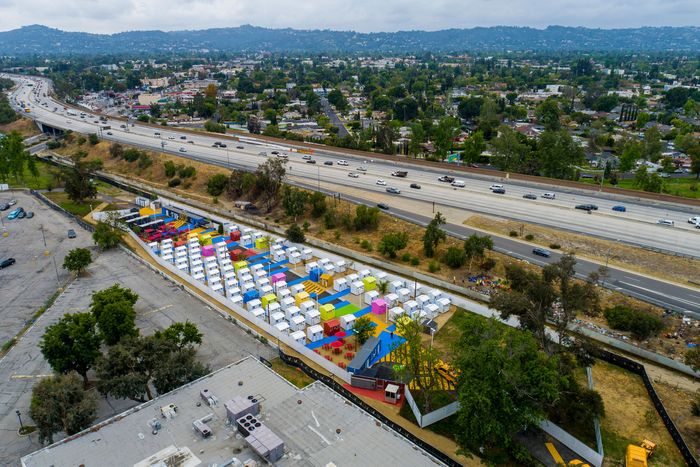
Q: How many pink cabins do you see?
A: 3